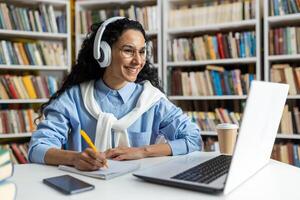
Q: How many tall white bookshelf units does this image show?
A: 4